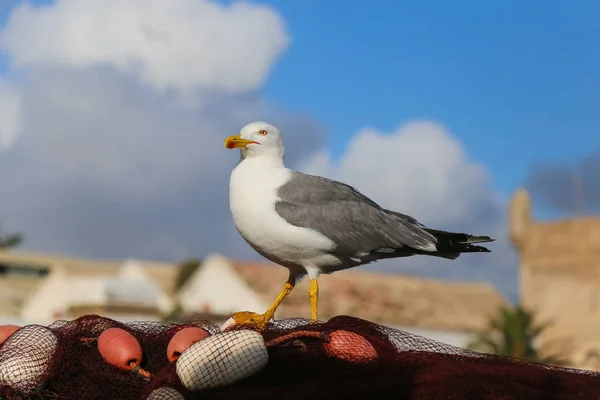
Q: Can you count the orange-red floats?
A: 4